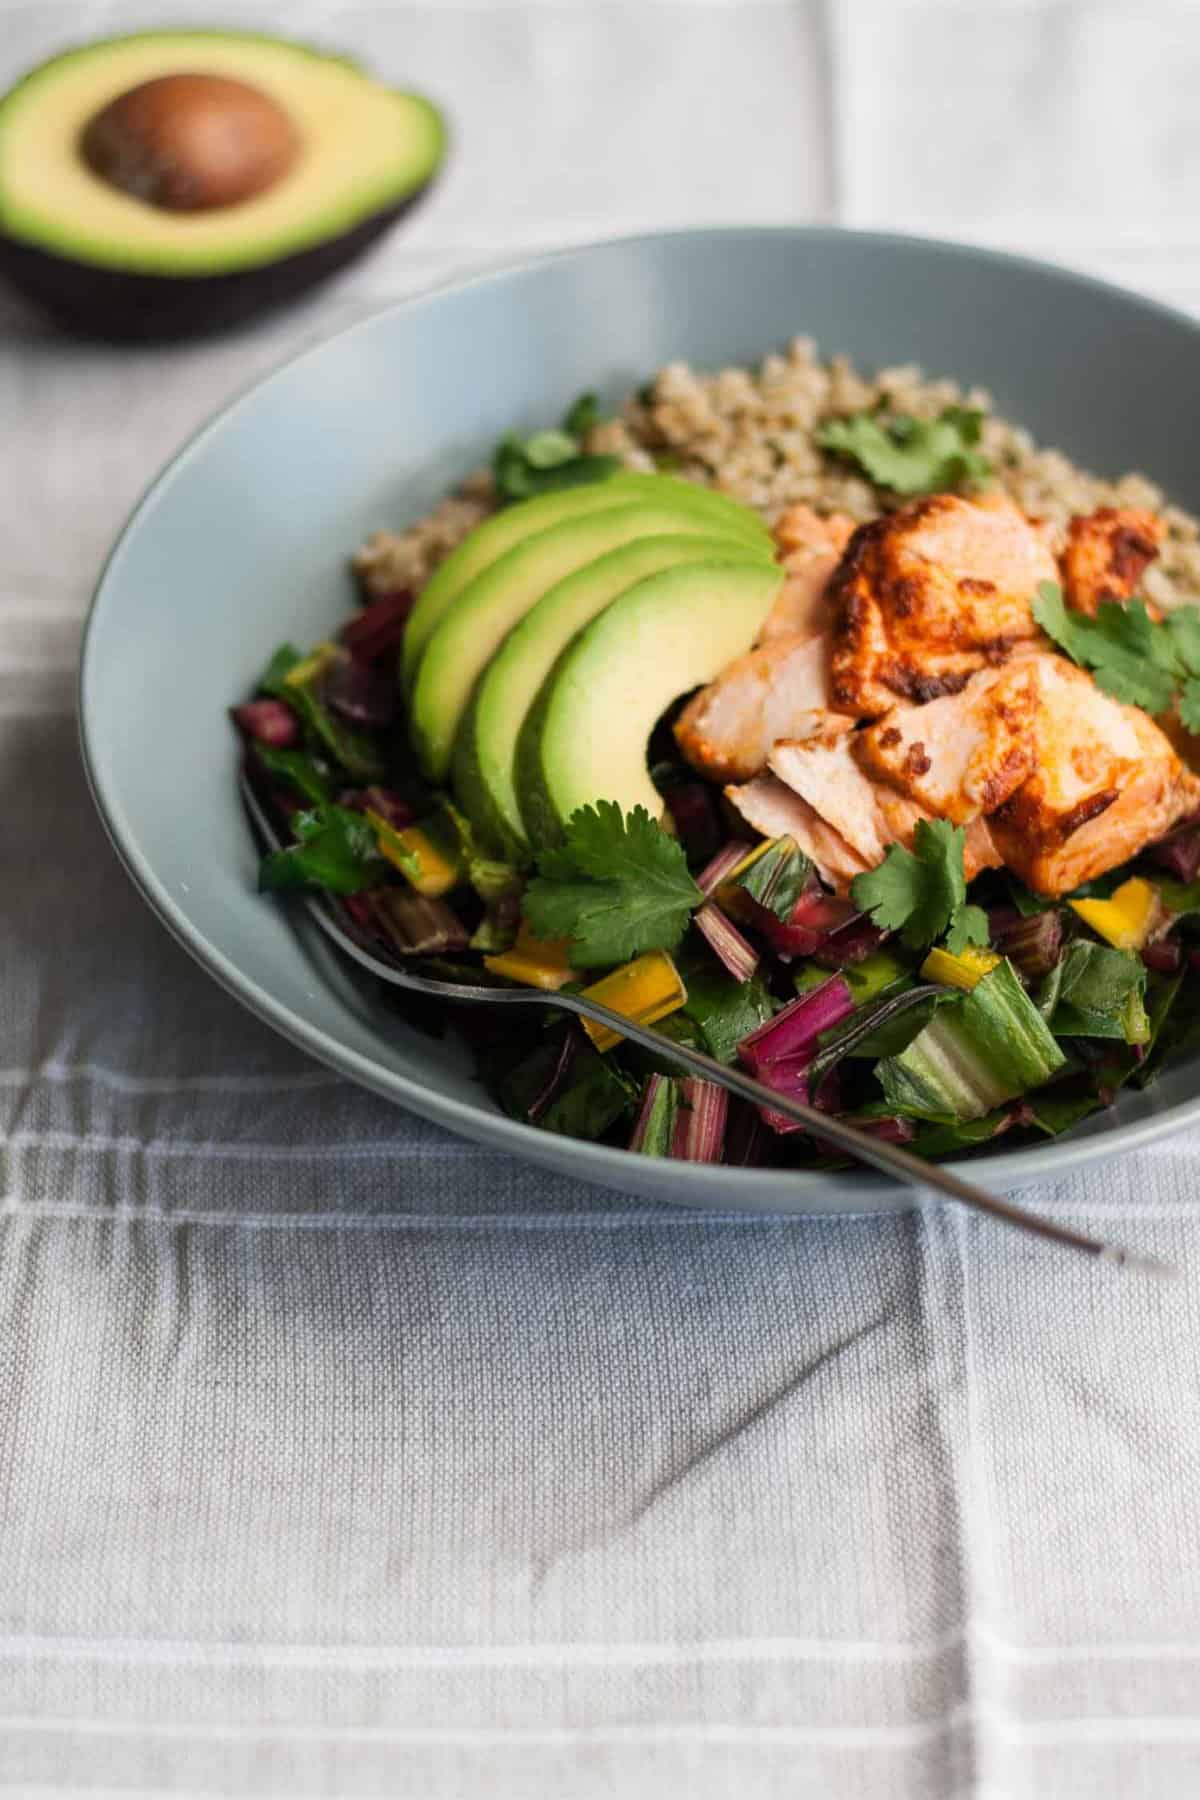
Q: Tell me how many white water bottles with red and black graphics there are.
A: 0